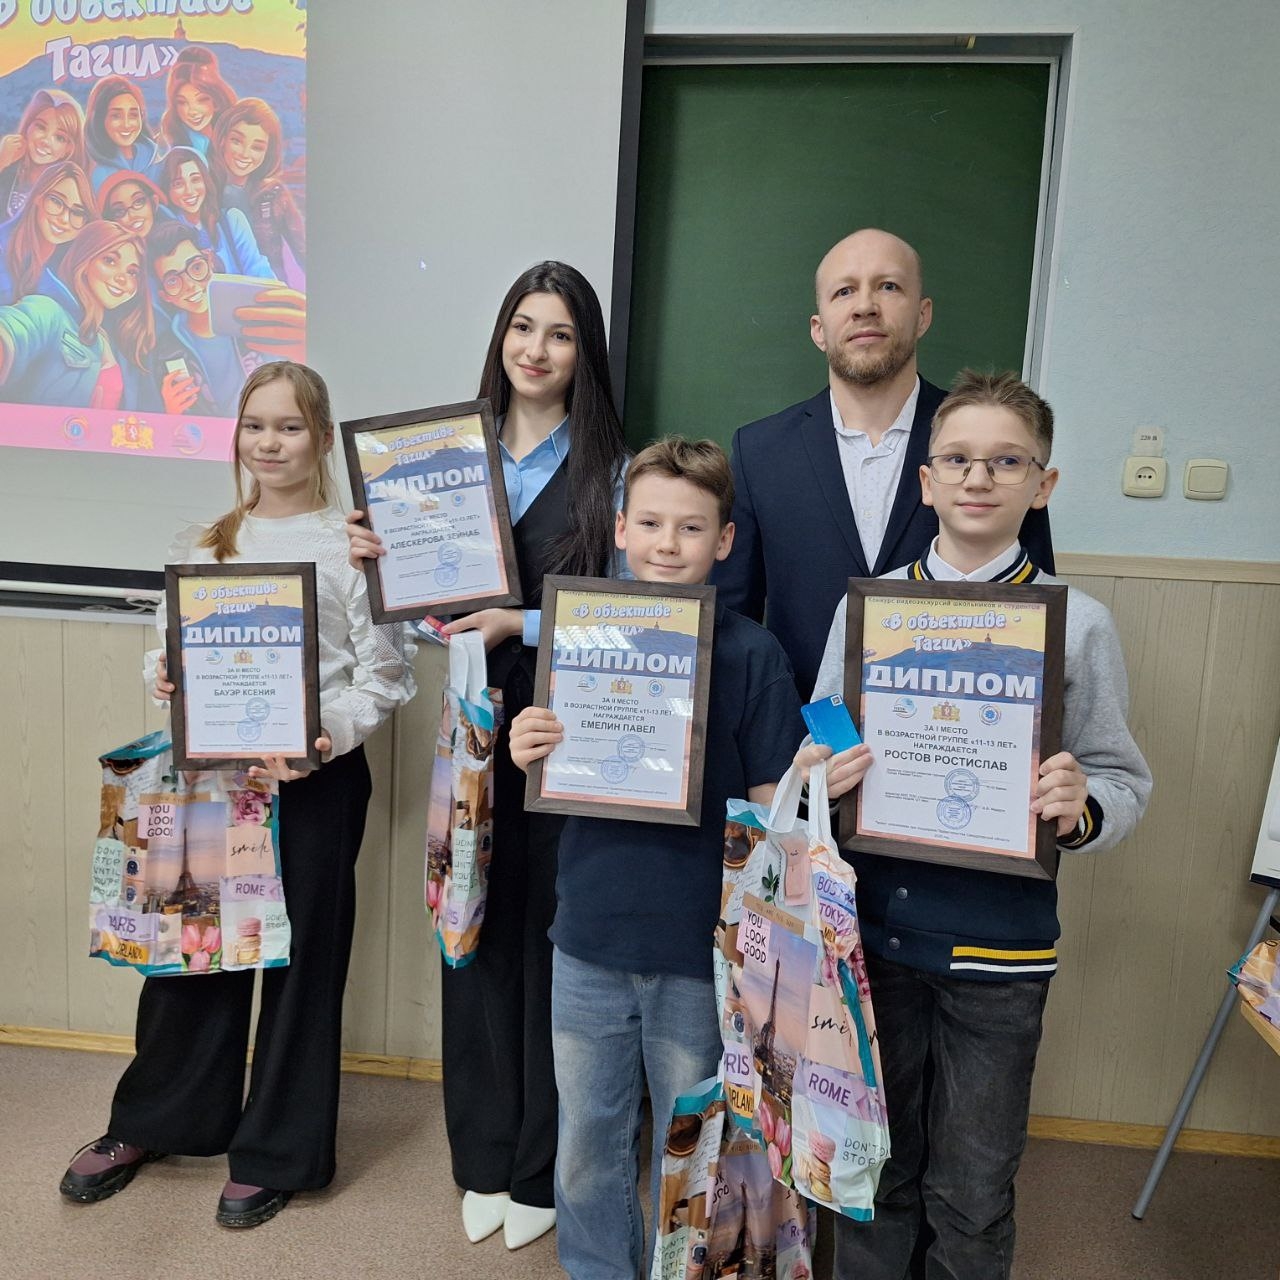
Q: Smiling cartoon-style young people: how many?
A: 9